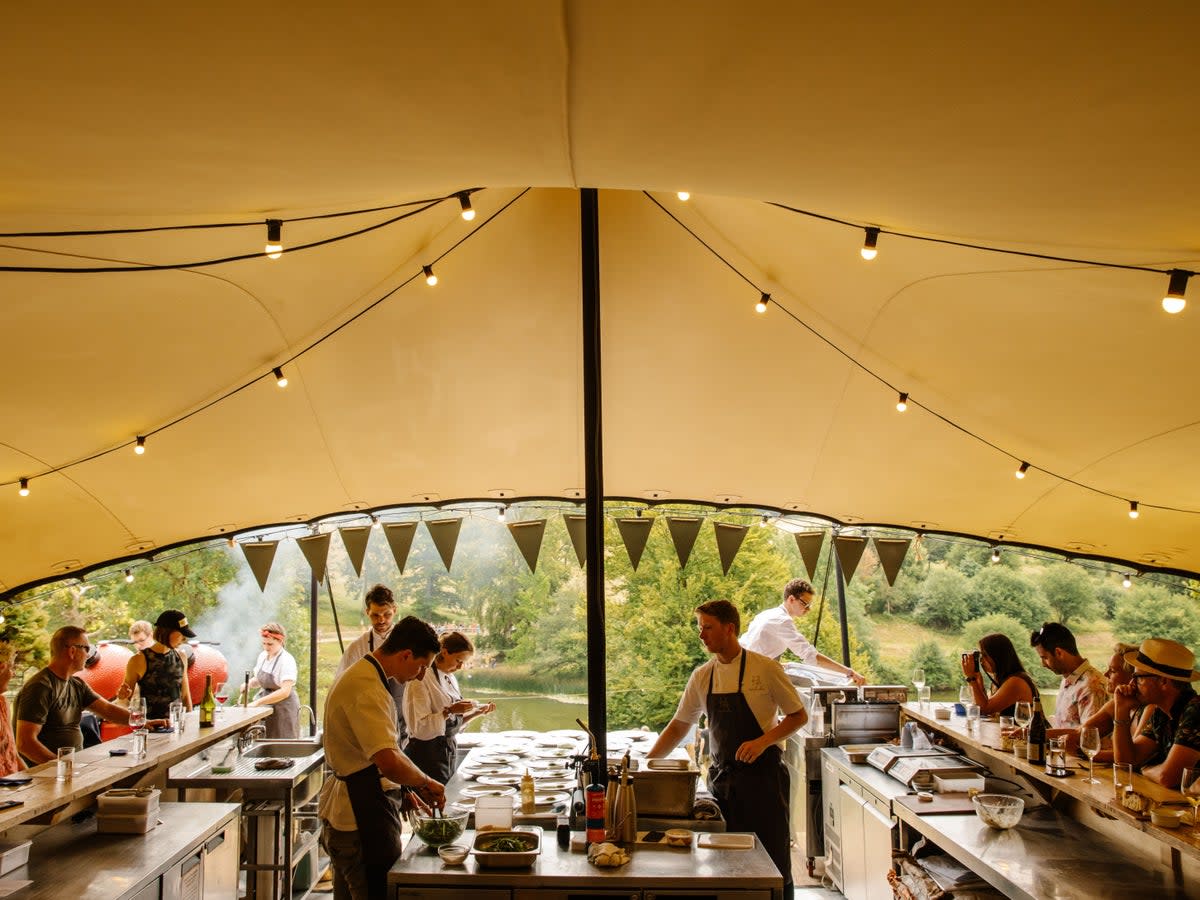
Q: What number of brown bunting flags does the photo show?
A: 13